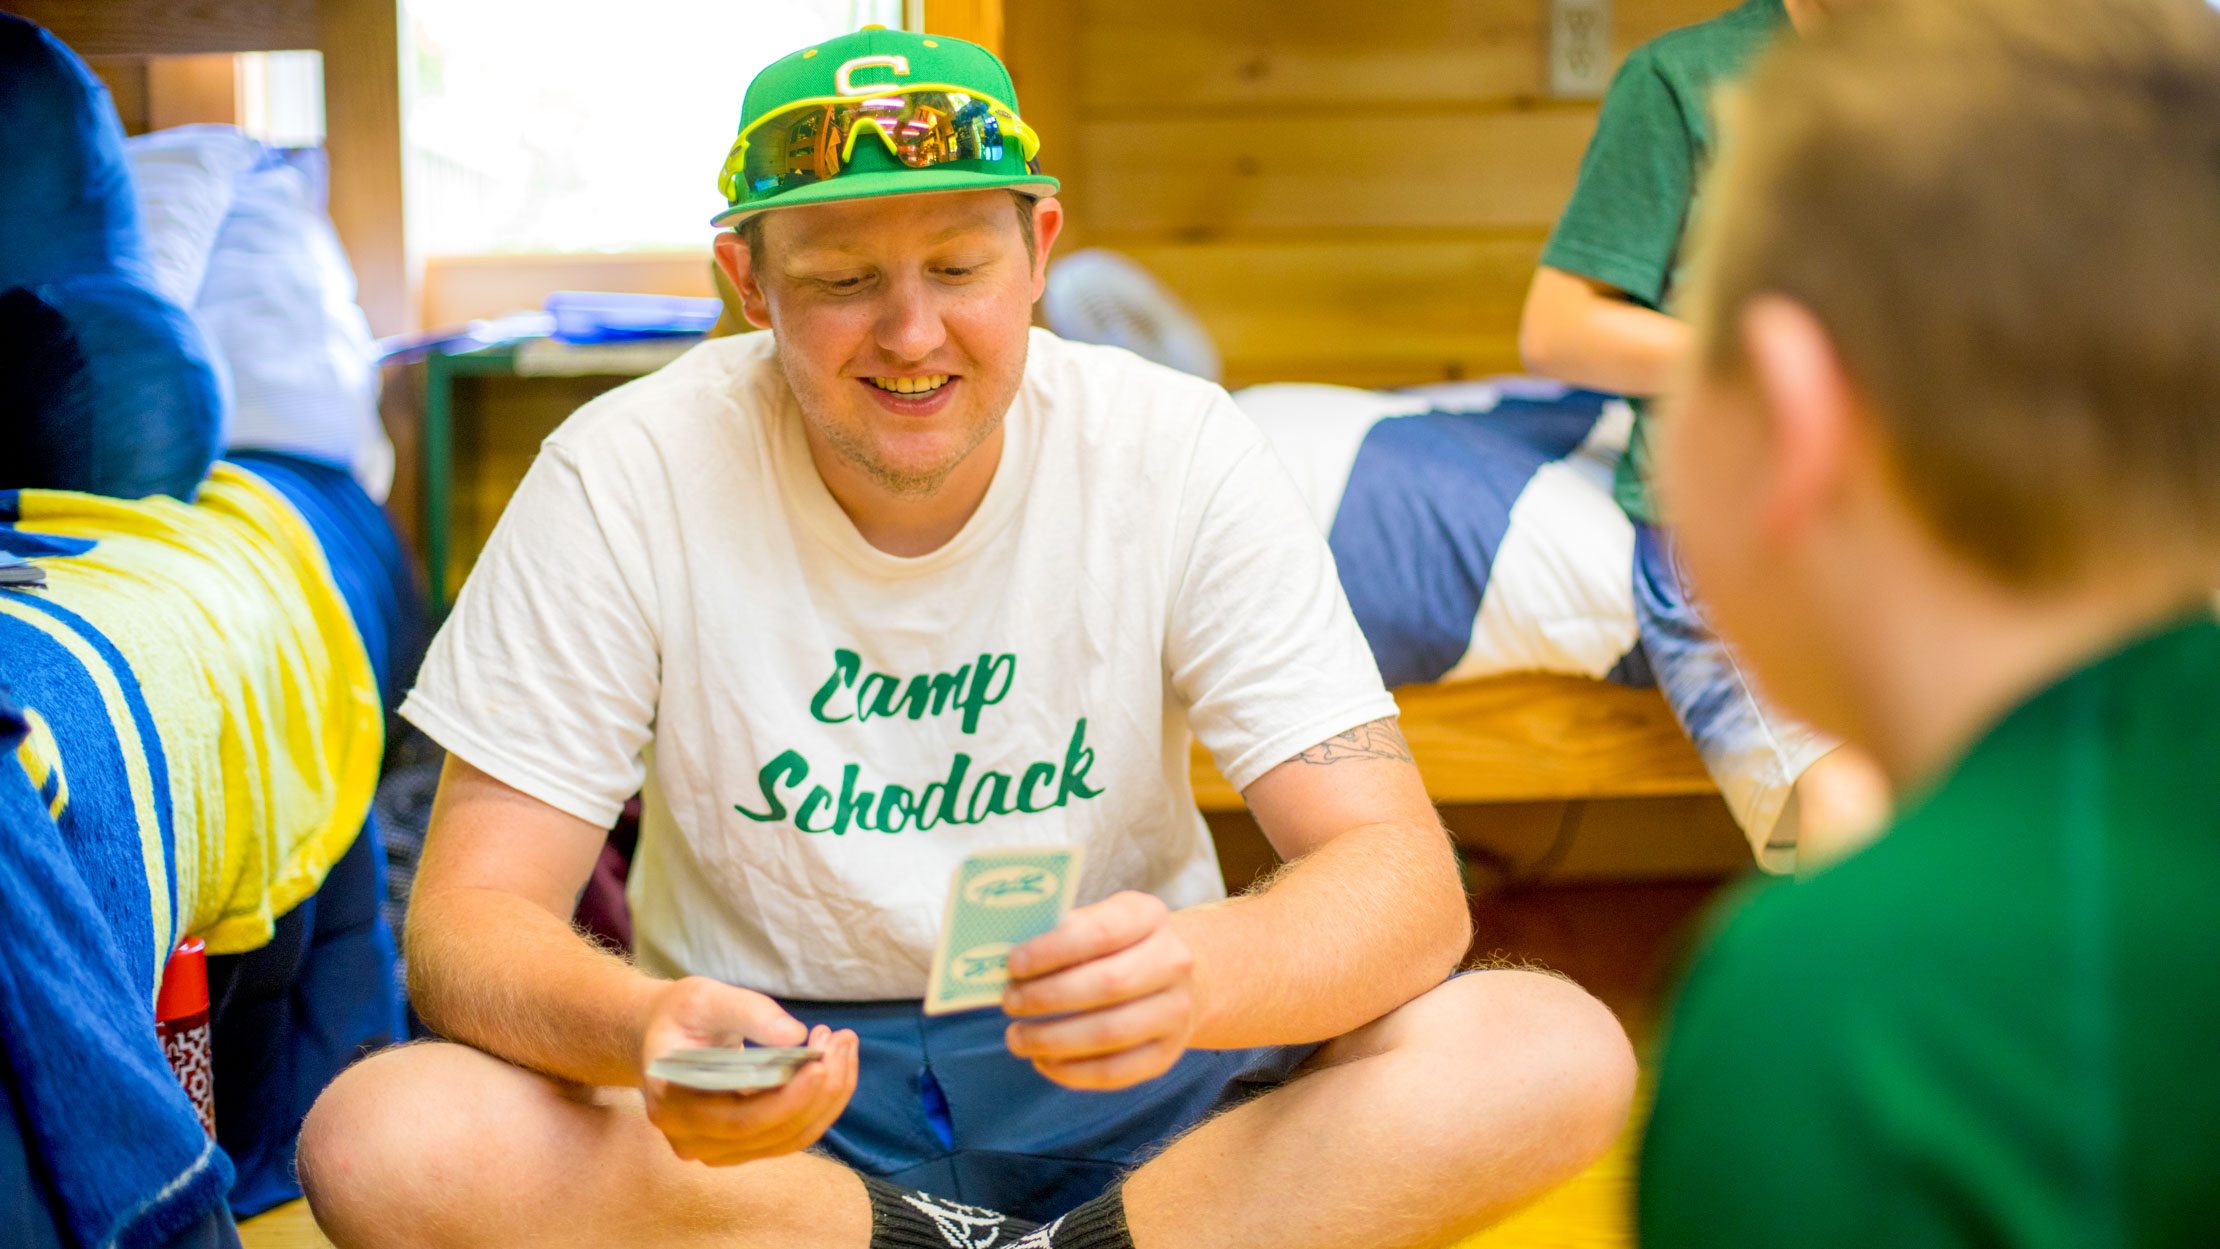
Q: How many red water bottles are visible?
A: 1